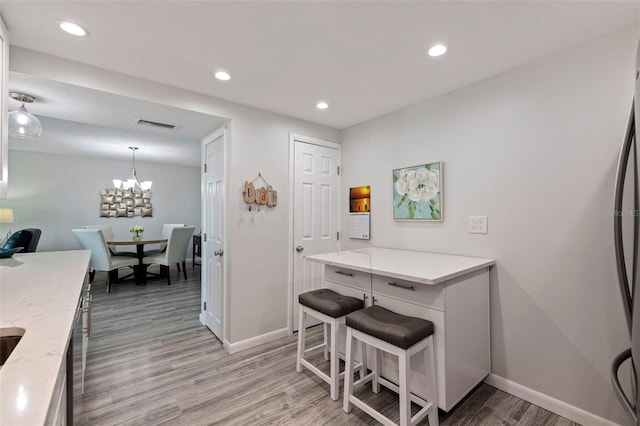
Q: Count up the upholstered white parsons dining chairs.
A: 4